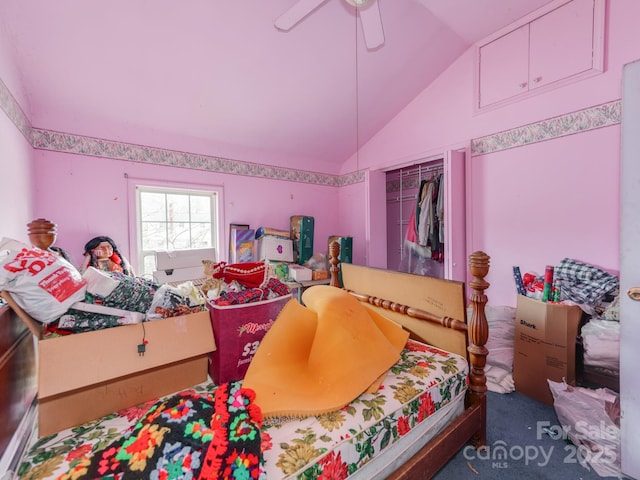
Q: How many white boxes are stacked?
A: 2